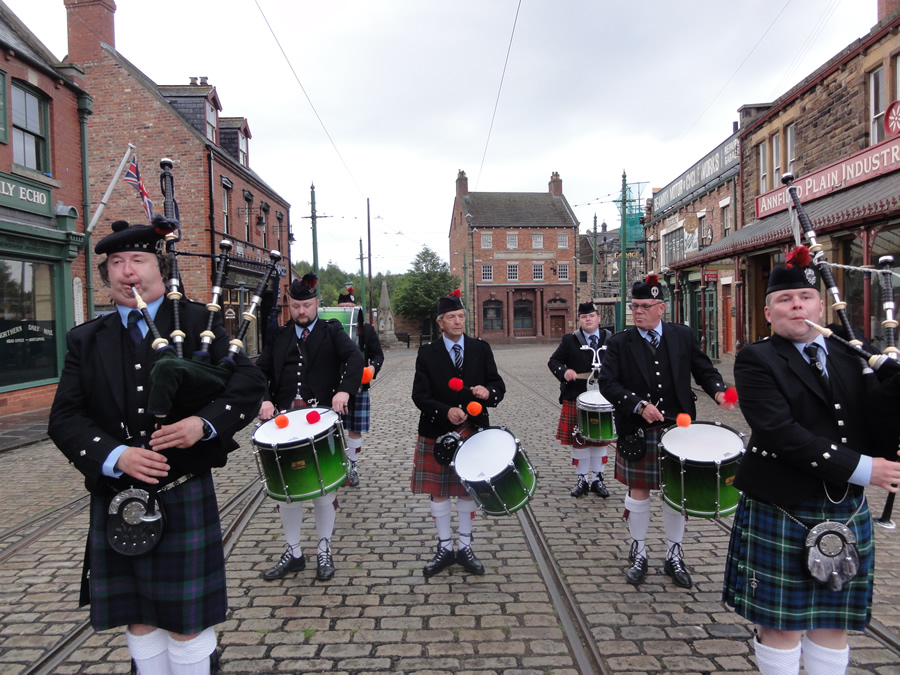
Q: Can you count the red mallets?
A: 3